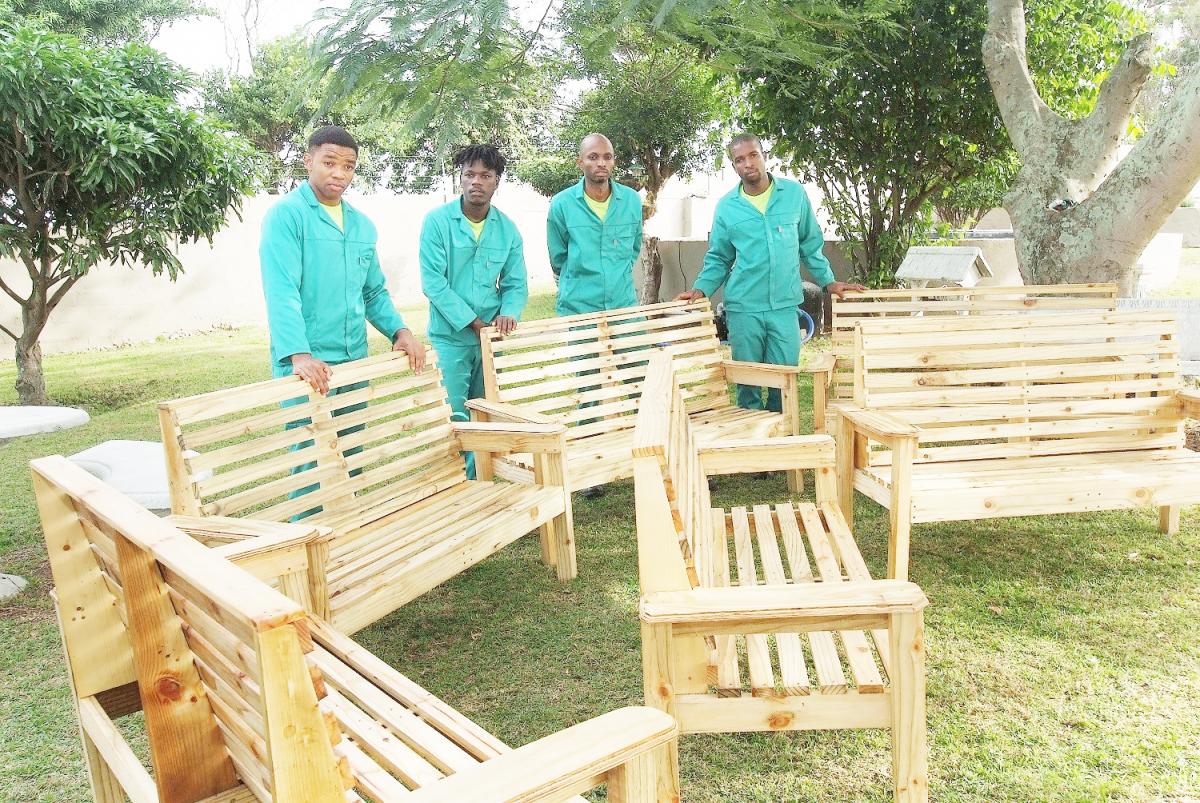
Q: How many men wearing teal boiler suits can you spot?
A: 4